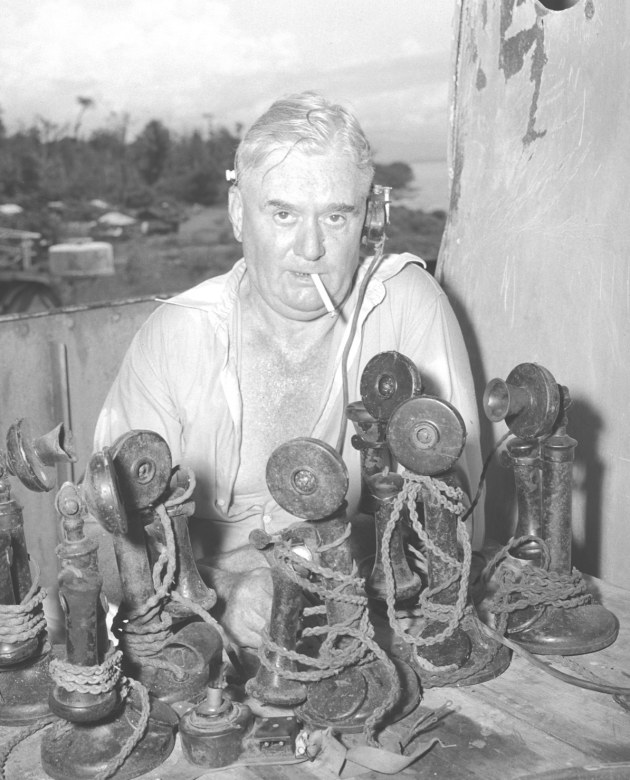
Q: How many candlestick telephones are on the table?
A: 7